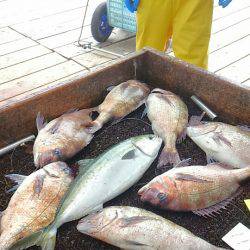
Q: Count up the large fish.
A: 8